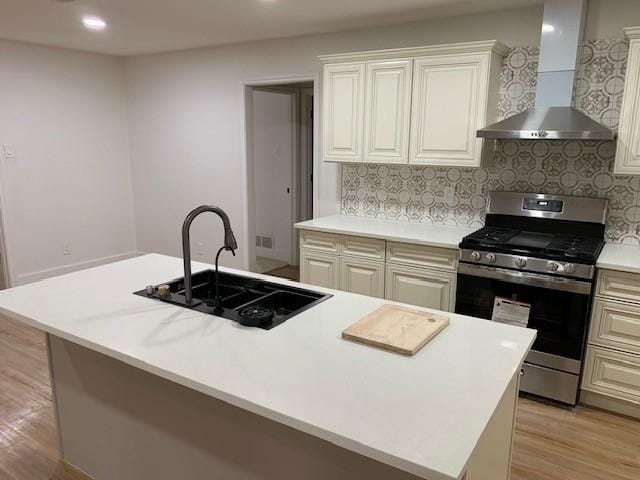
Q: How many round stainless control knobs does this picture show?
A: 5